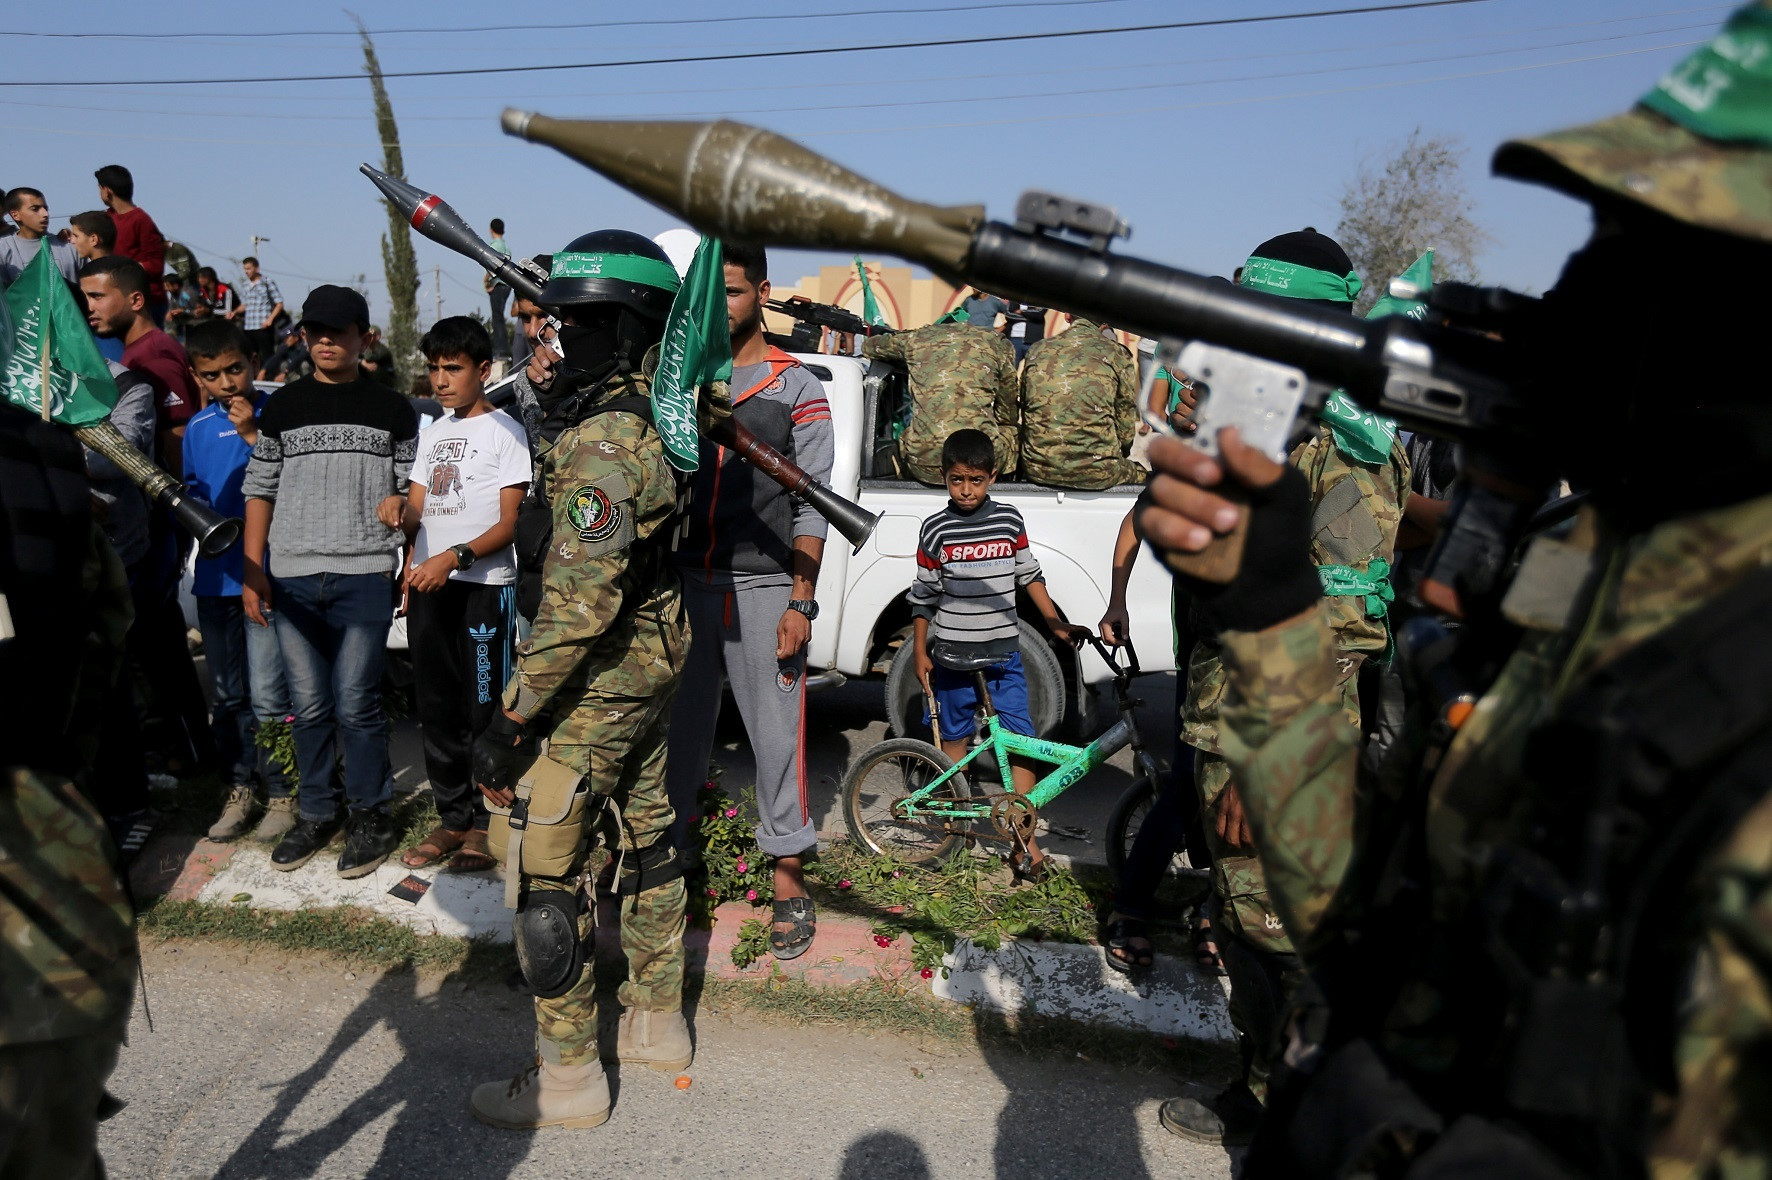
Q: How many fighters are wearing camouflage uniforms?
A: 6